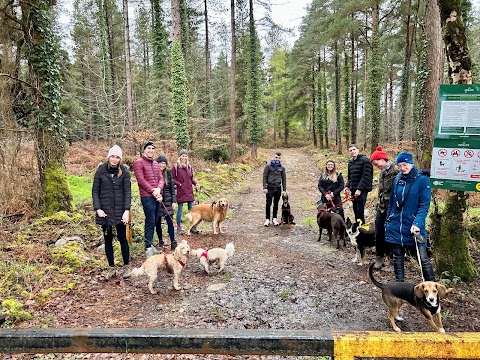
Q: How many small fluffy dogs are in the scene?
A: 2